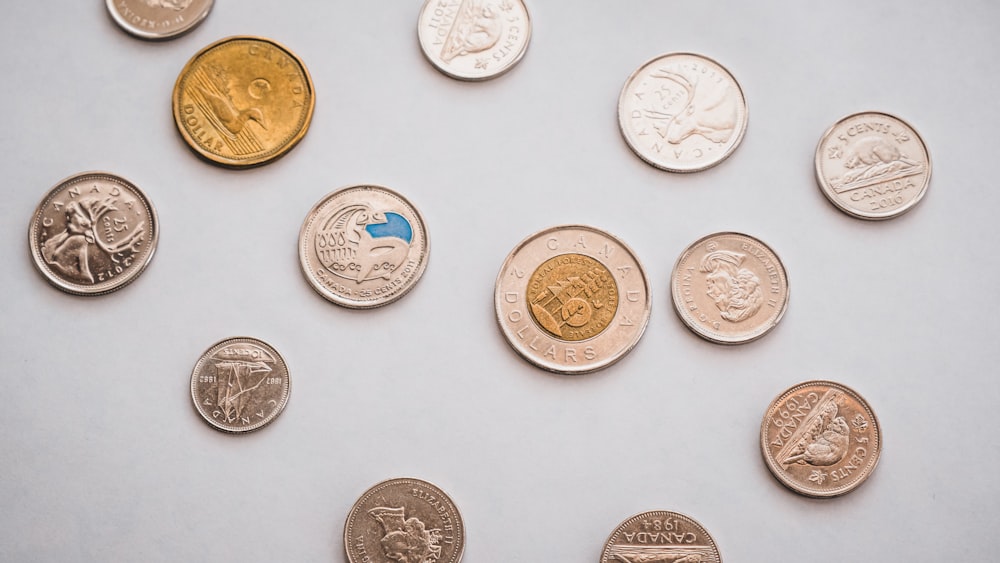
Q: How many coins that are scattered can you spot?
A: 13